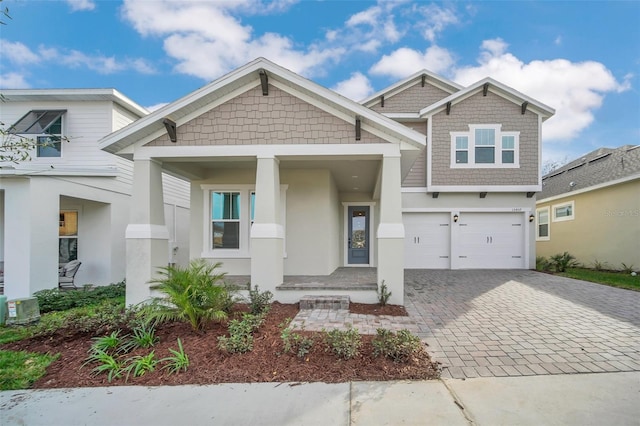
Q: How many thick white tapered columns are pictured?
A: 3